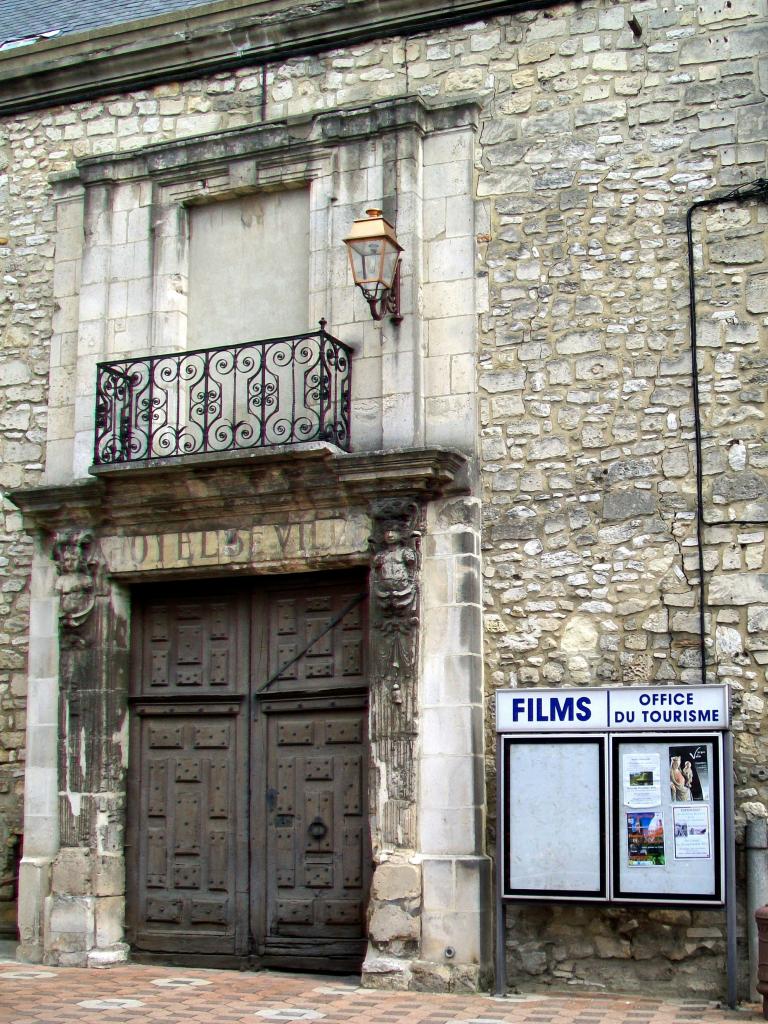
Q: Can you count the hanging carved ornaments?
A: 2